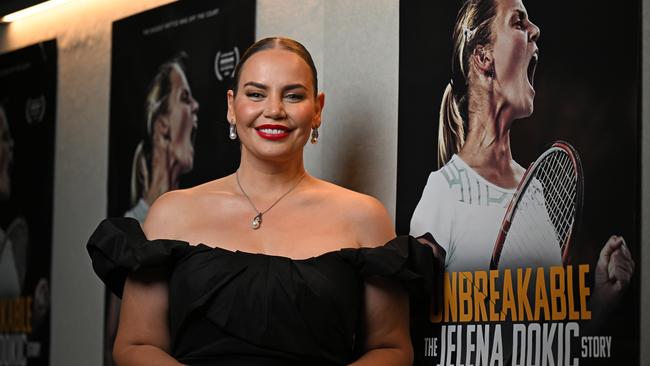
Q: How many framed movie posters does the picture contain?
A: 3